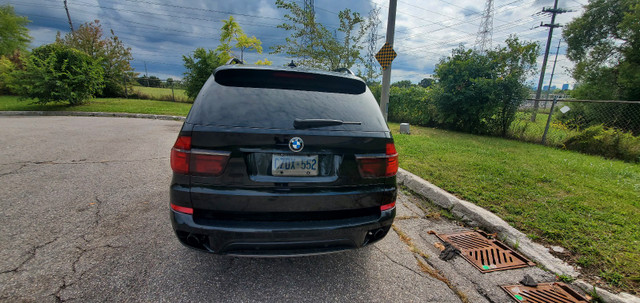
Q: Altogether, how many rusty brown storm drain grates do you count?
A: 2